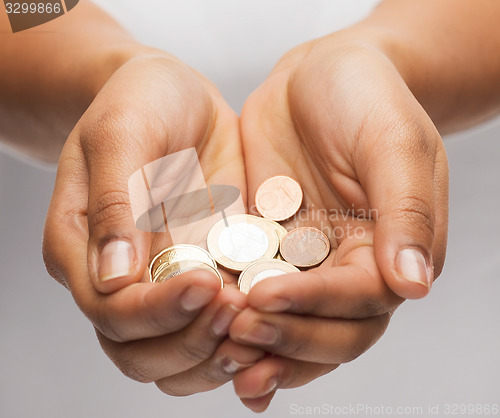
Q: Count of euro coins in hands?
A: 7